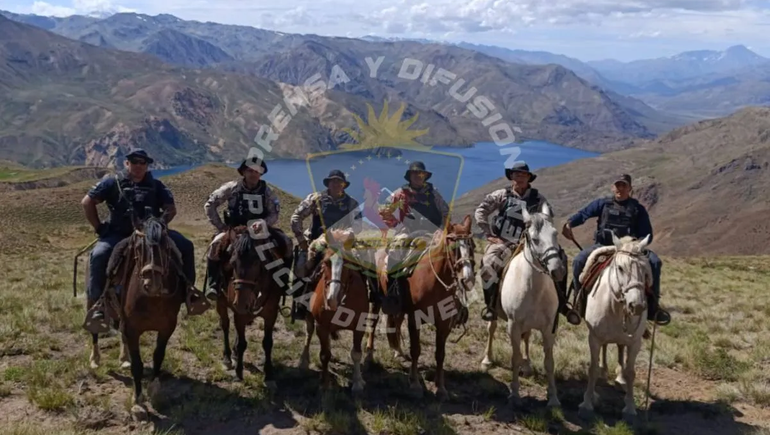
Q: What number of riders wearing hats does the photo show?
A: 6